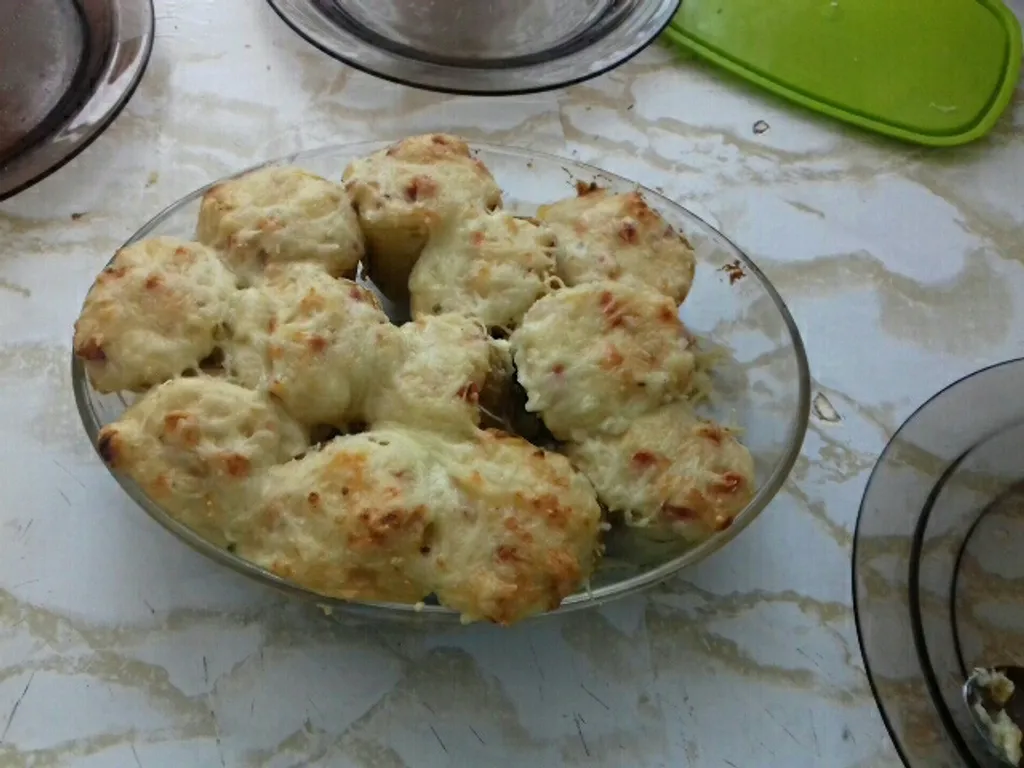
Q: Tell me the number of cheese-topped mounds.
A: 12